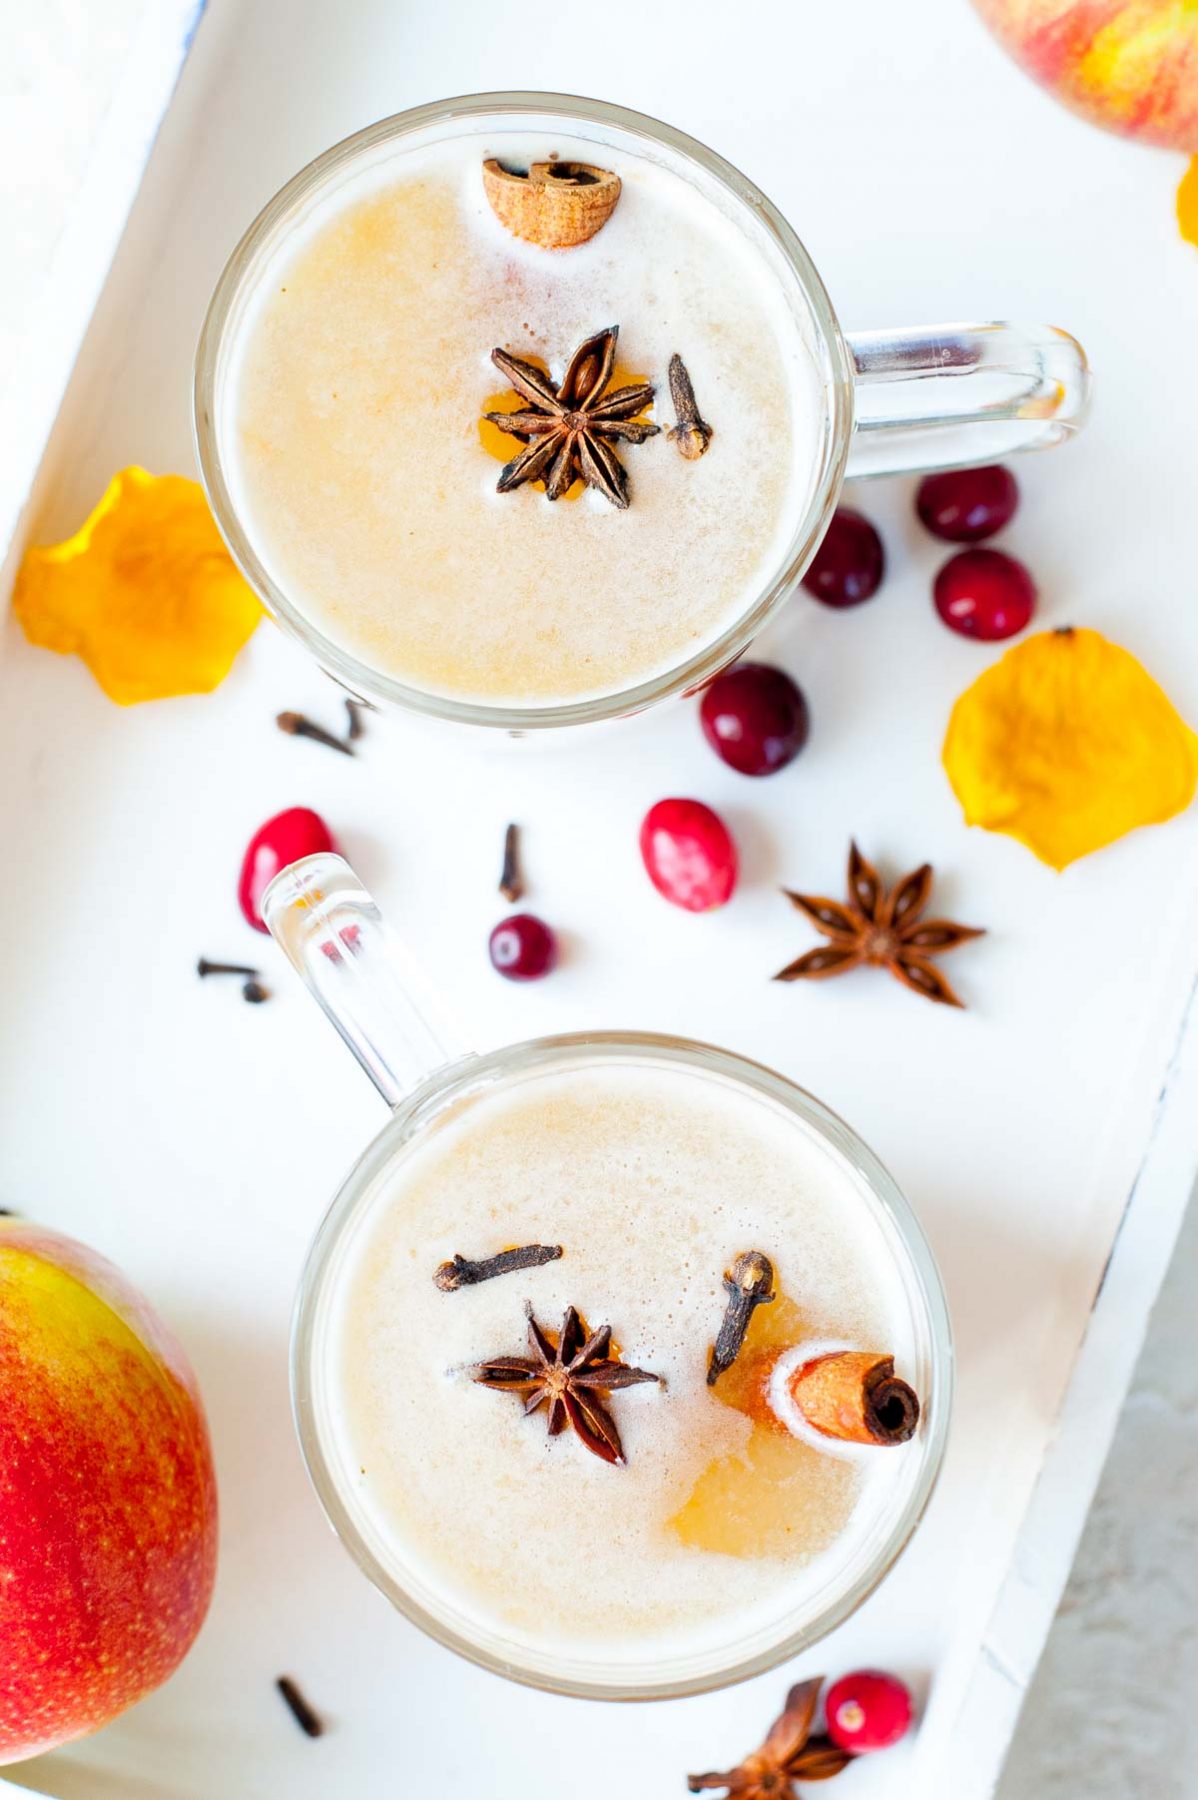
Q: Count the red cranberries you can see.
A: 8